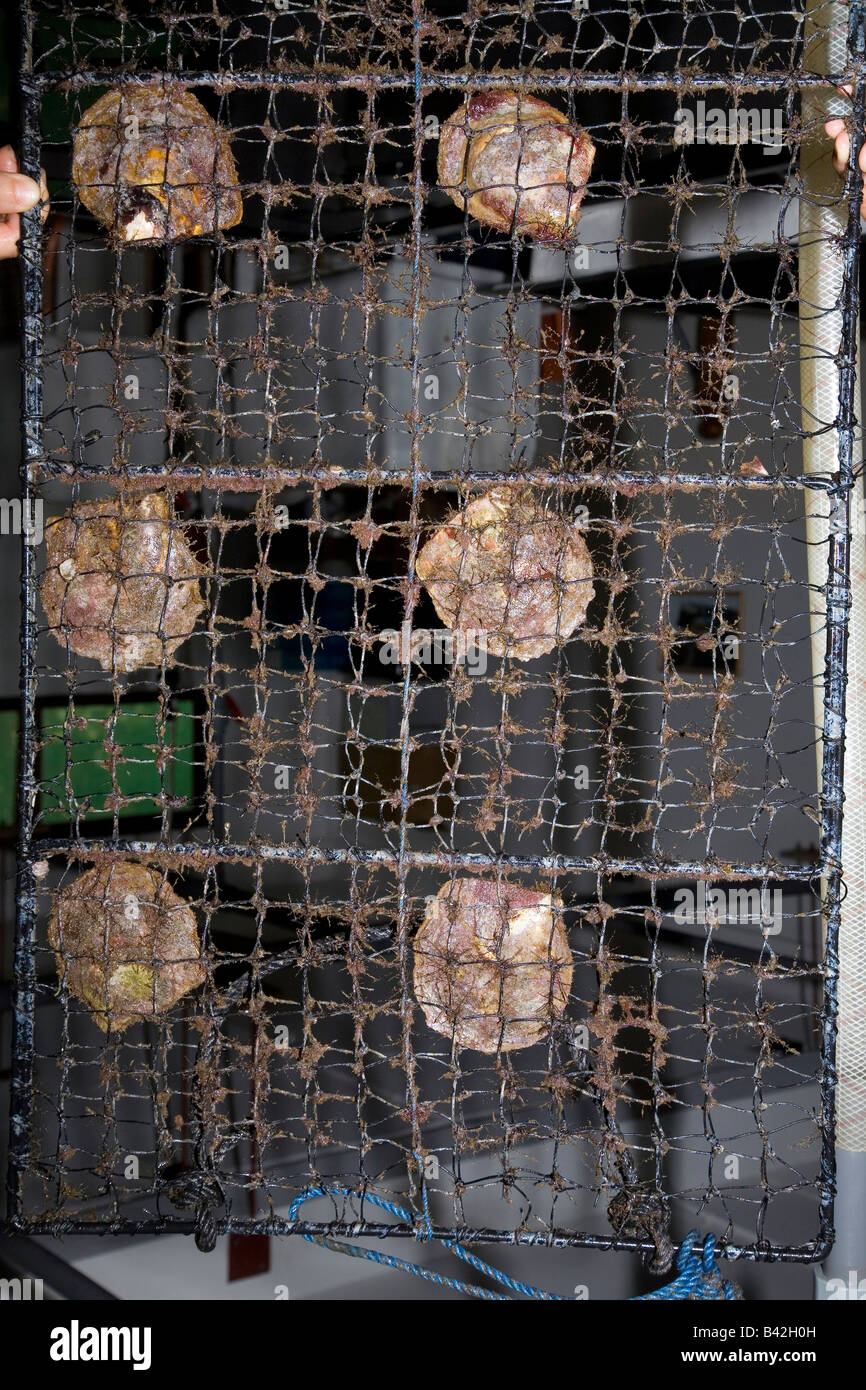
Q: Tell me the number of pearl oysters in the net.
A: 6